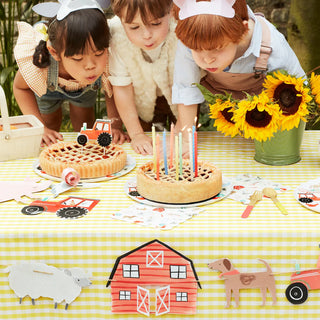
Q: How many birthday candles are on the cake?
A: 9